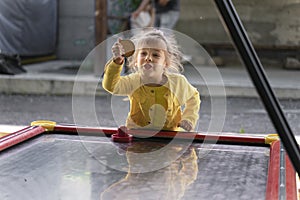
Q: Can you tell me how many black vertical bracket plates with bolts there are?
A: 0